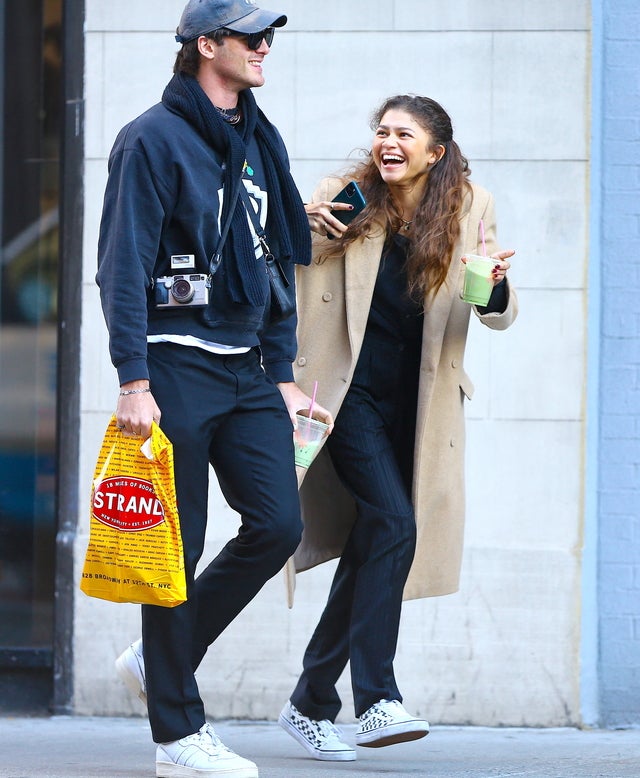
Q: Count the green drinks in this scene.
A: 2